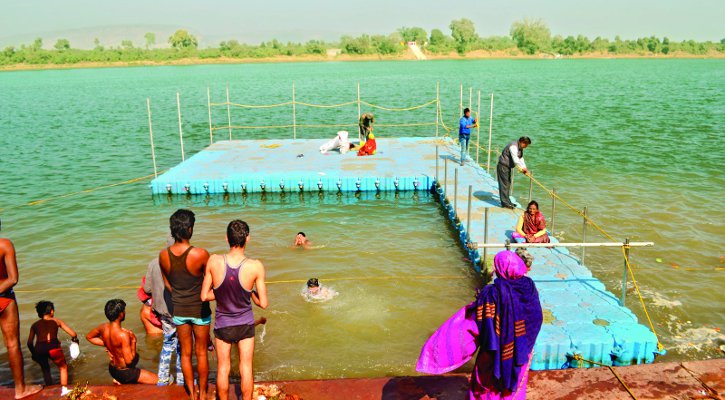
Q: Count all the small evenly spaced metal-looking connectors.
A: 14